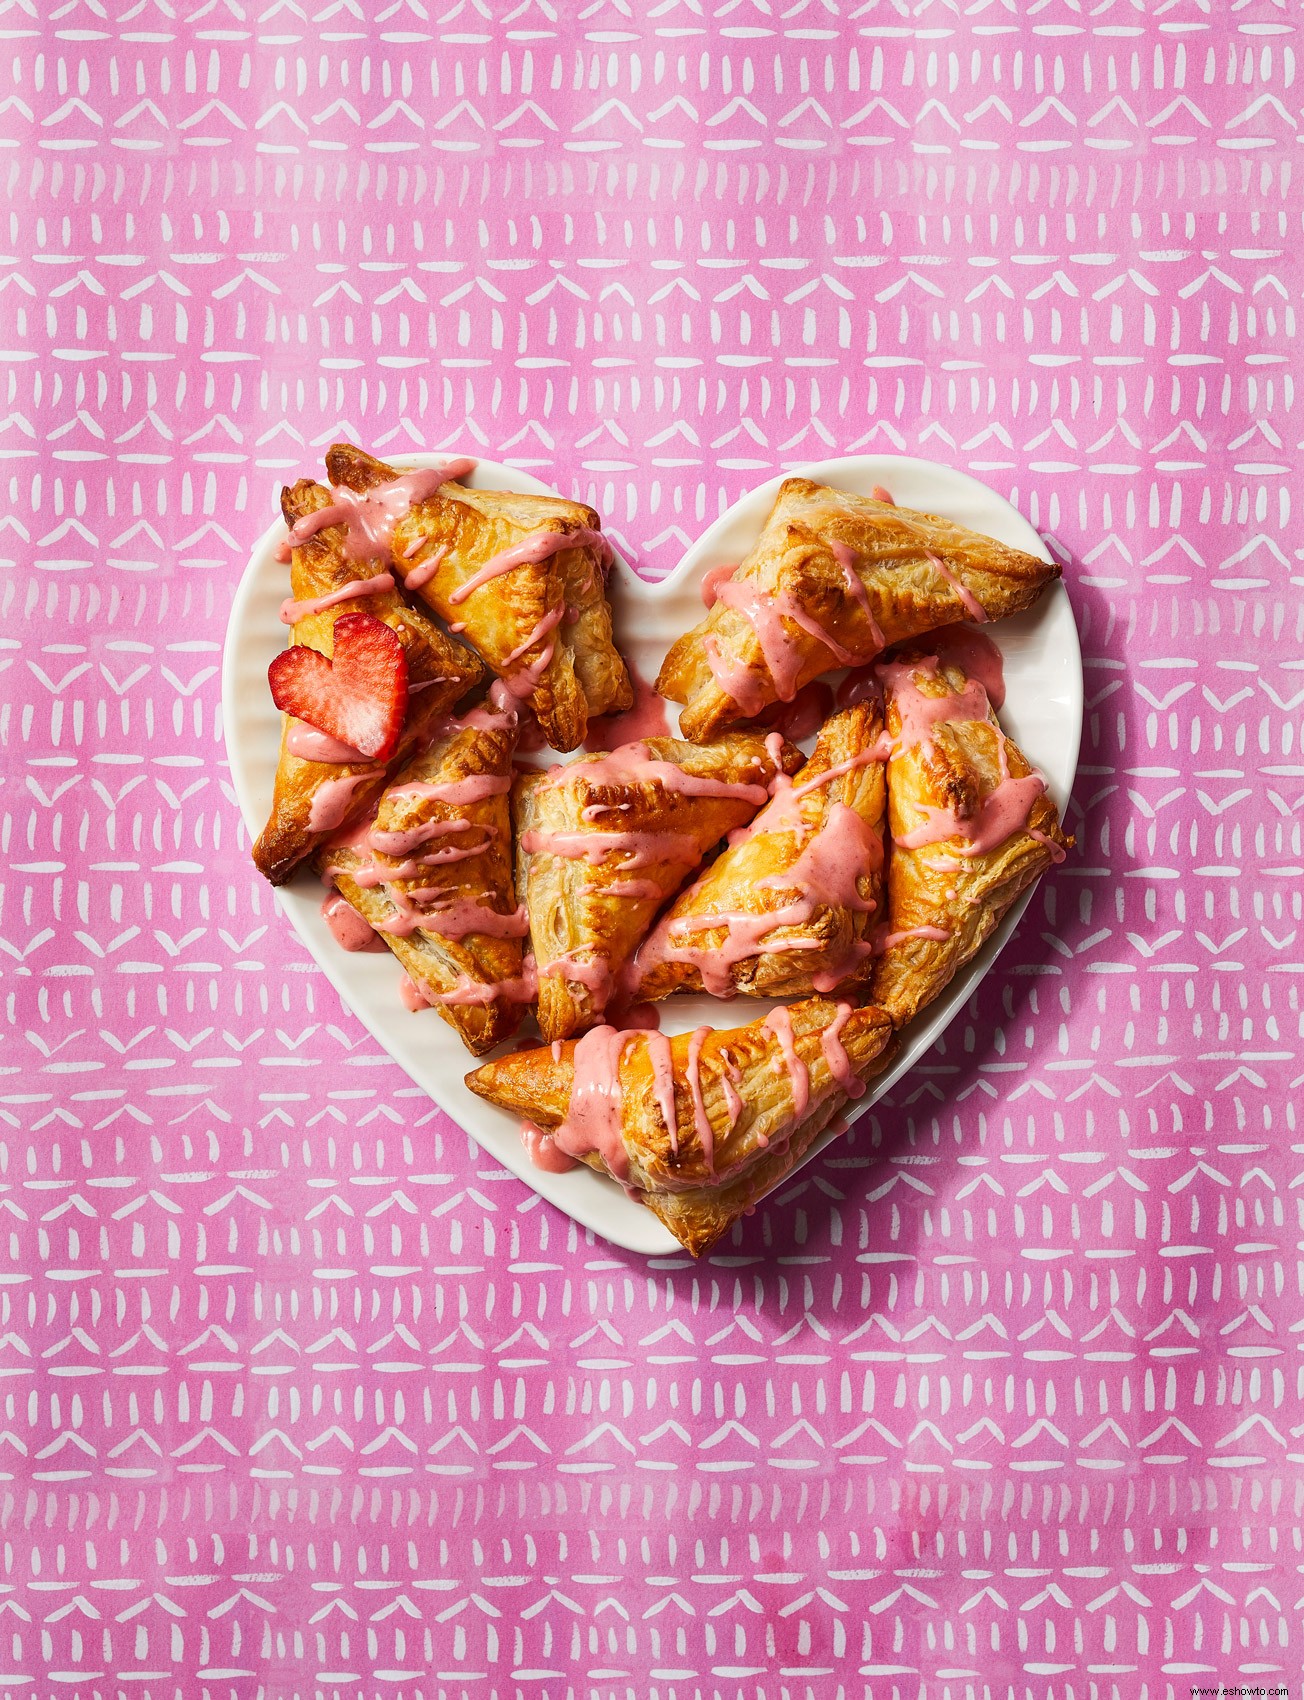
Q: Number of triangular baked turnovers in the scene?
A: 8